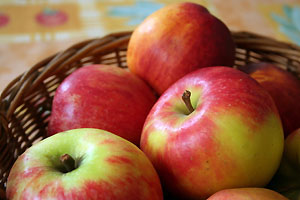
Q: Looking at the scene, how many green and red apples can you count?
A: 2